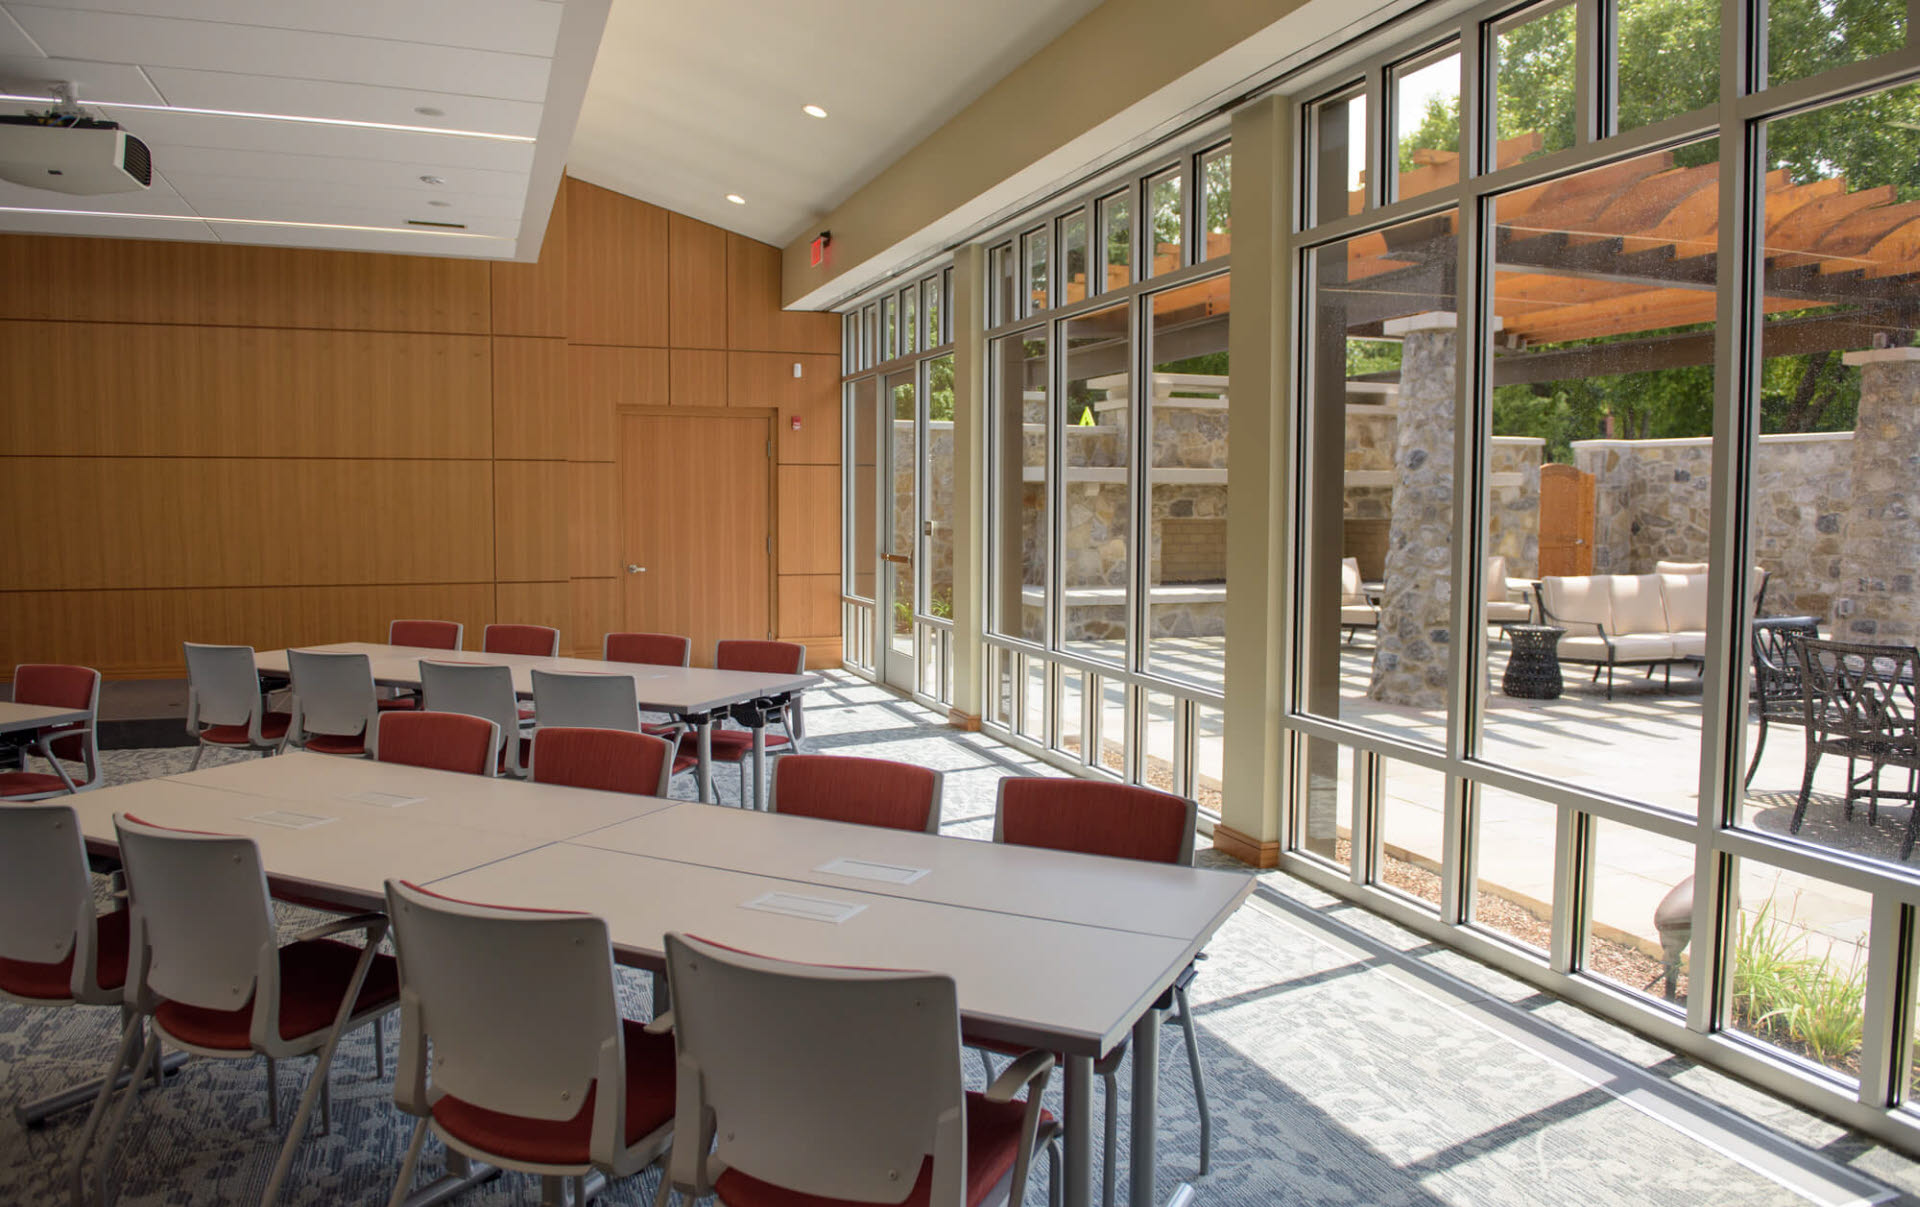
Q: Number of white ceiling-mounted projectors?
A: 1